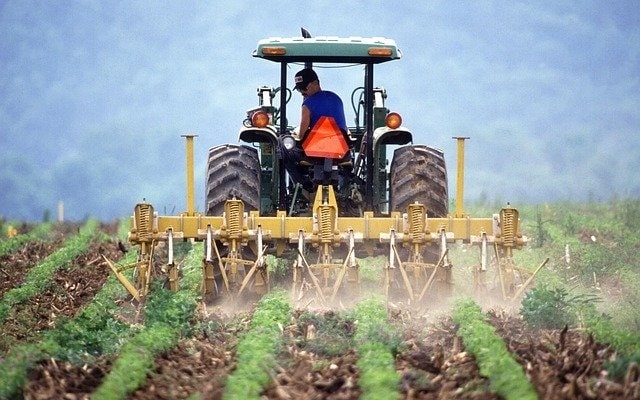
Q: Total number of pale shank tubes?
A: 8